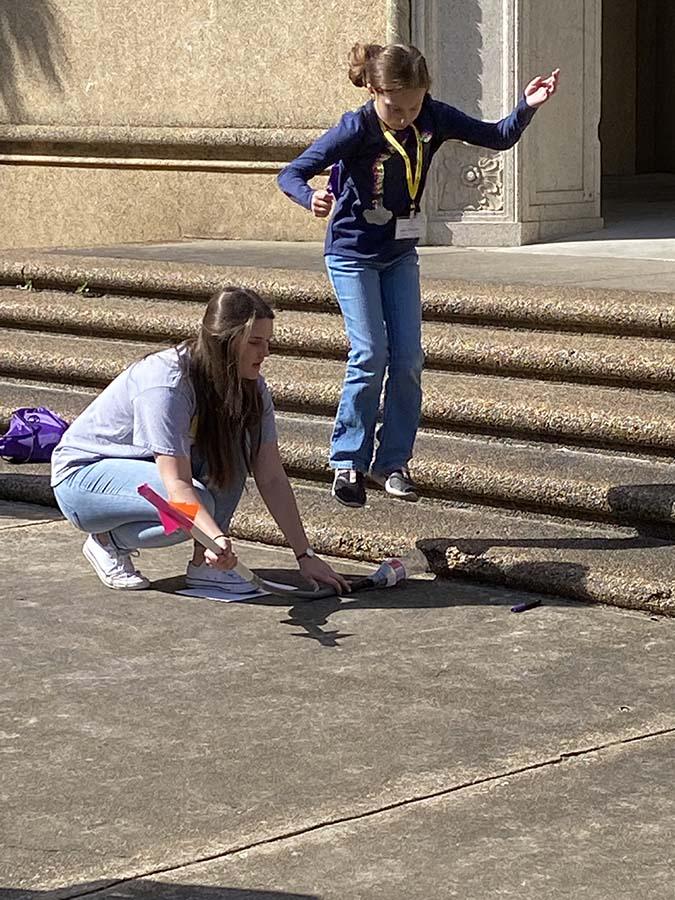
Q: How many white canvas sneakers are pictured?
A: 2